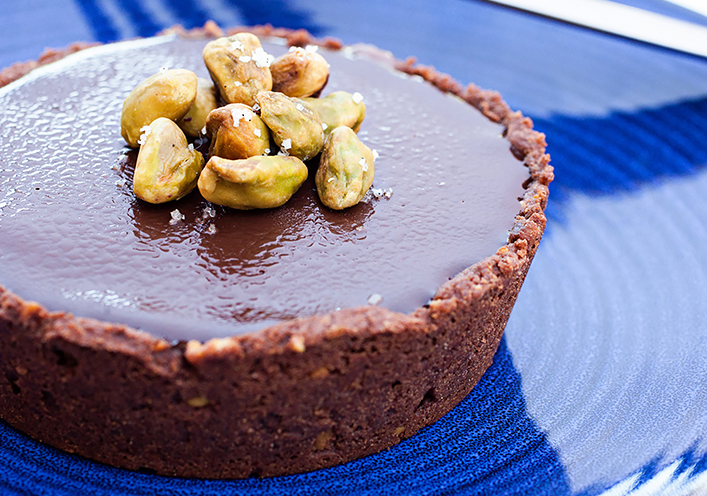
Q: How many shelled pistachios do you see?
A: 10